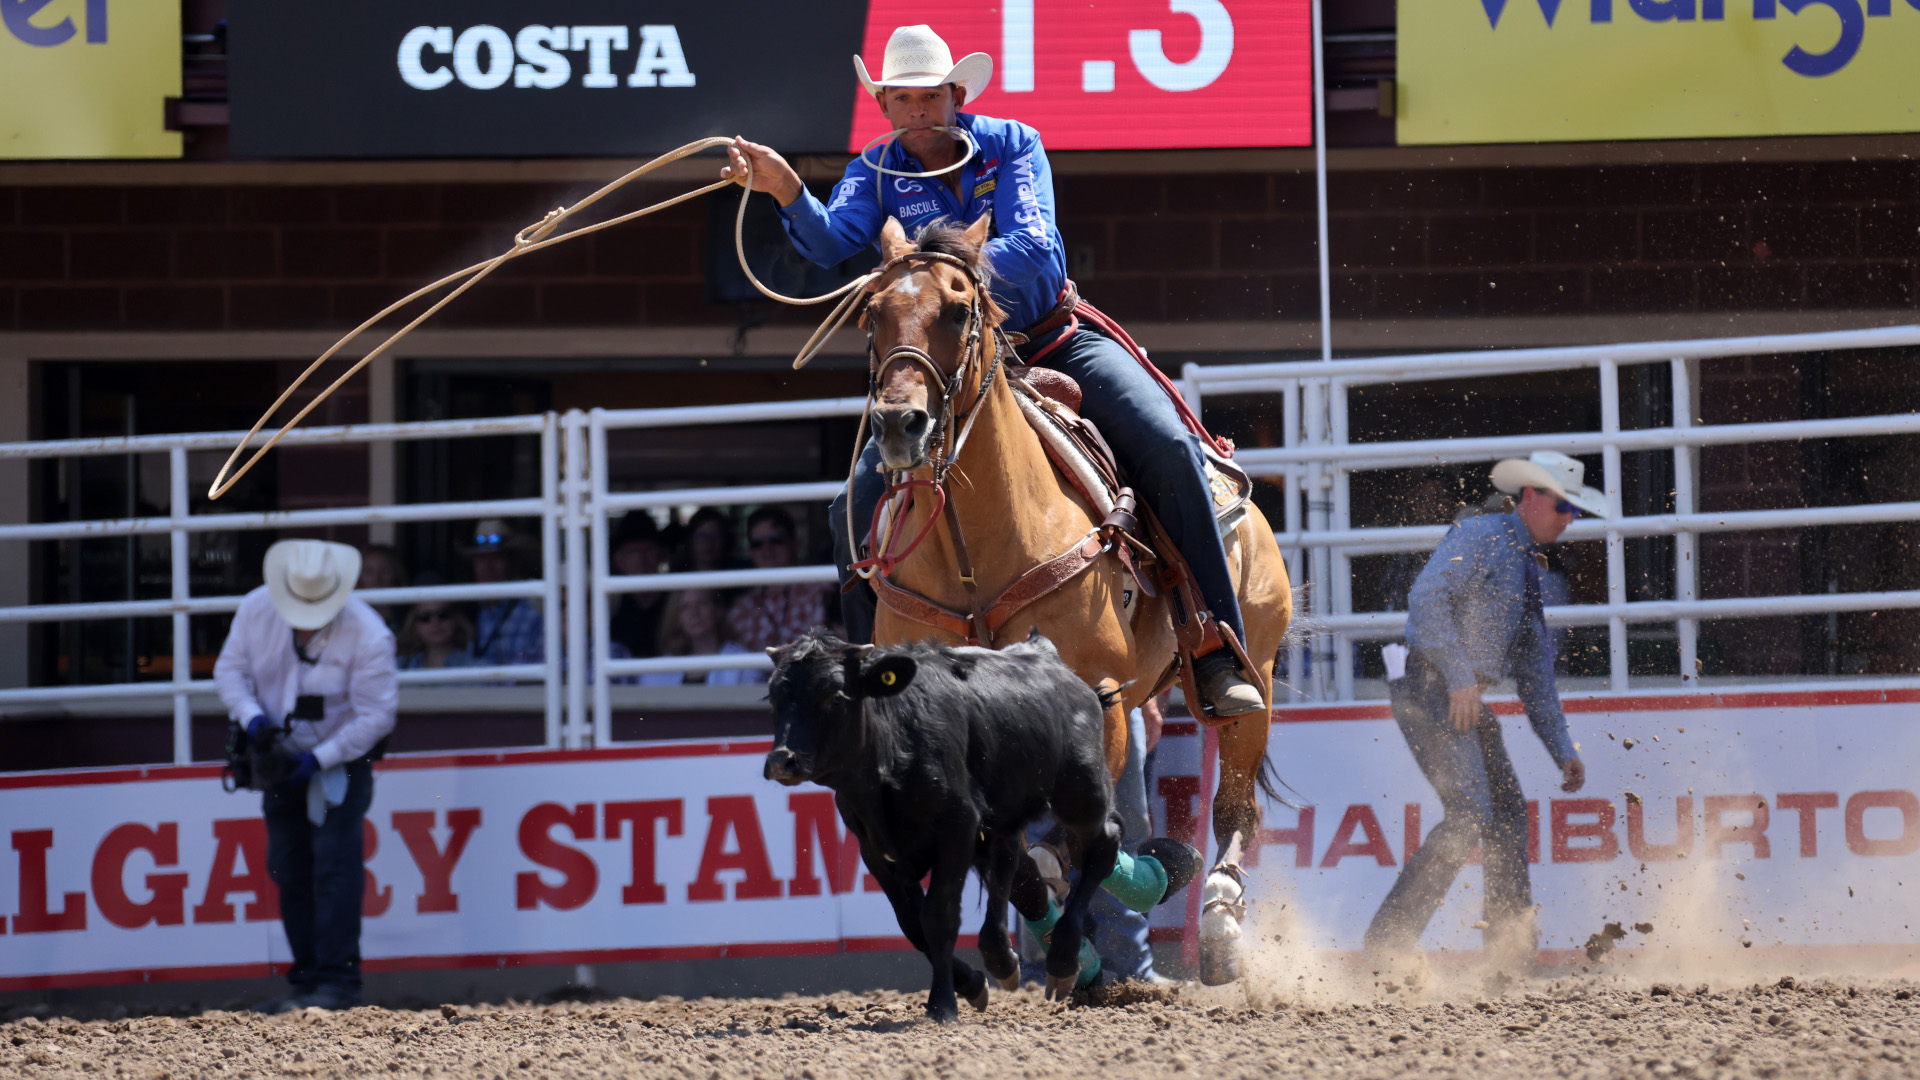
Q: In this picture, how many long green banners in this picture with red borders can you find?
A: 0